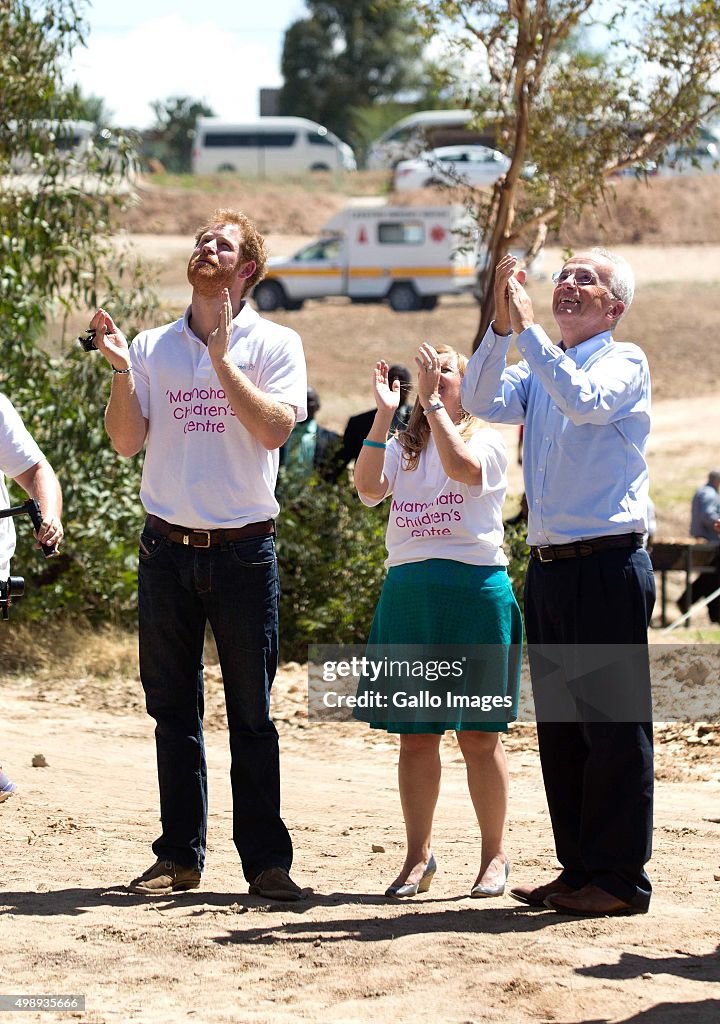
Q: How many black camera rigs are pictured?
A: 1